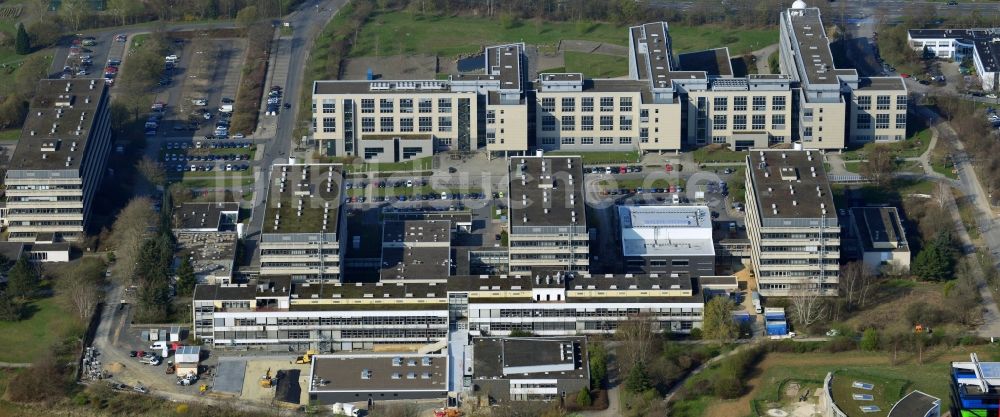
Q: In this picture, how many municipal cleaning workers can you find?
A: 0